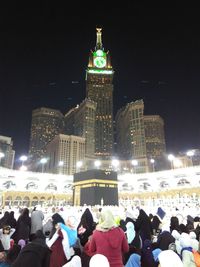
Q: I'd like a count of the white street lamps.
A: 11